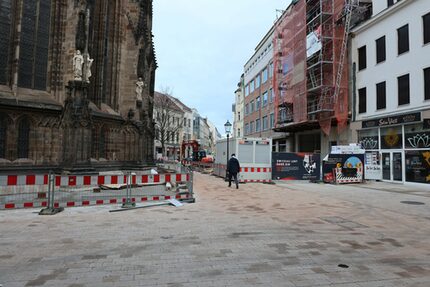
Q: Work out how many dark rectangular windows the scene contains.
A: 8